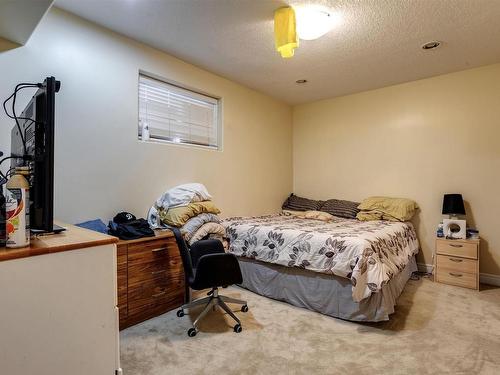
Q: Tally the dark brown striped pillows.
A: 2